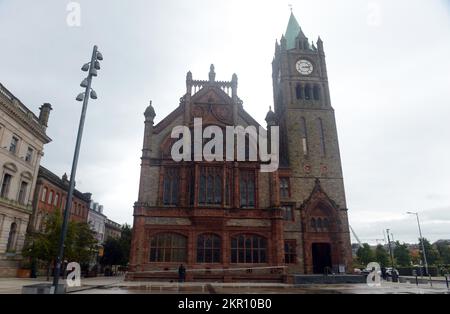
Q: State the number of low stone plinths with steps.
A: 1